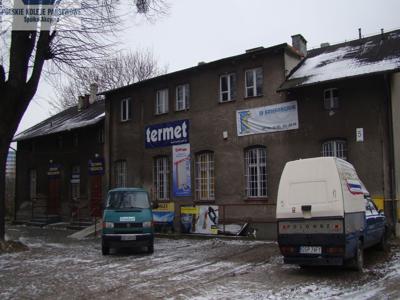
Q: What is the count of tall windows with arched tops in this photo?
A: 5